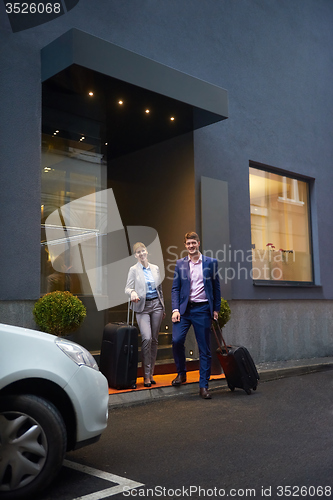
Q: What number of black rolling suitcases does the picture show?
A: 2